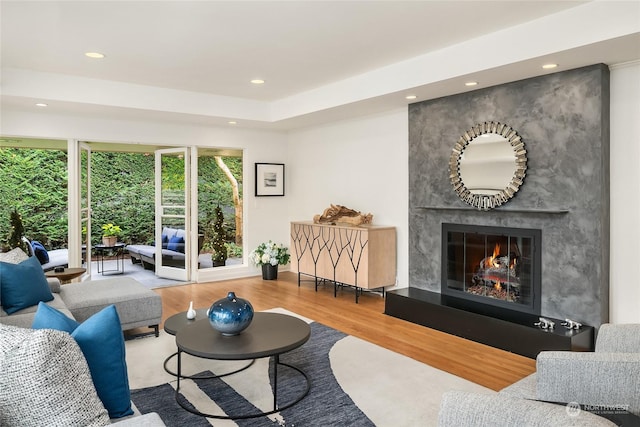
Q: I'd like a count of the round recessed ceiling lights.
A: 7